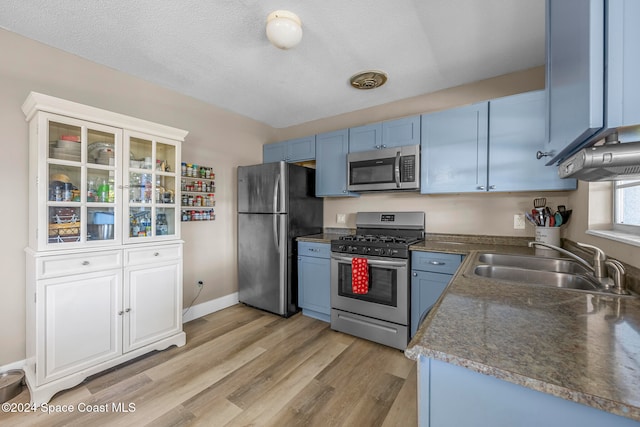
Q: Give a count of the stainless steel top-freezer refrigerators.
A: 1